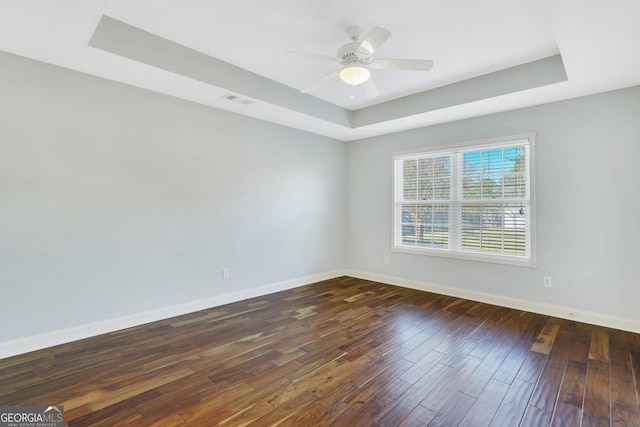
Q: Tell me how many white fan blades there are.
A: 5